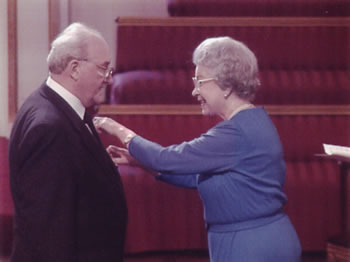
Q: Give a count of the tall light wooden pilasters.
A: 2